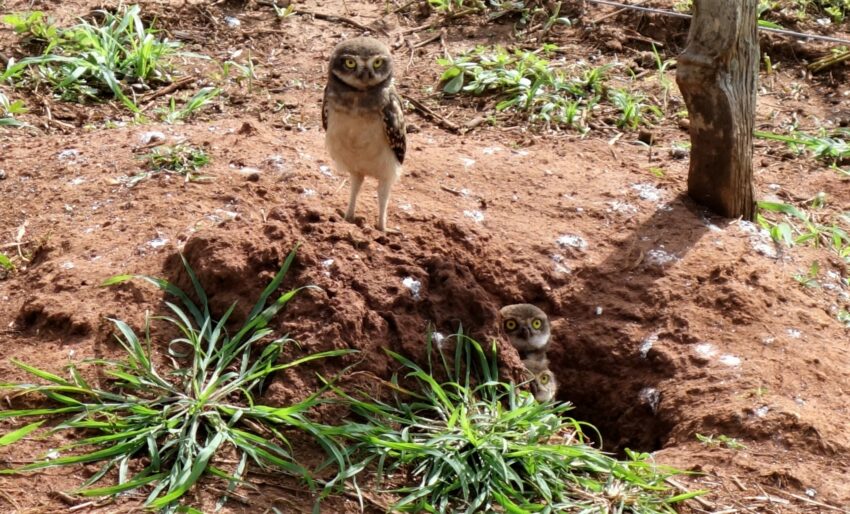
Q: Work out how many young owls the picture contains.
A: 2